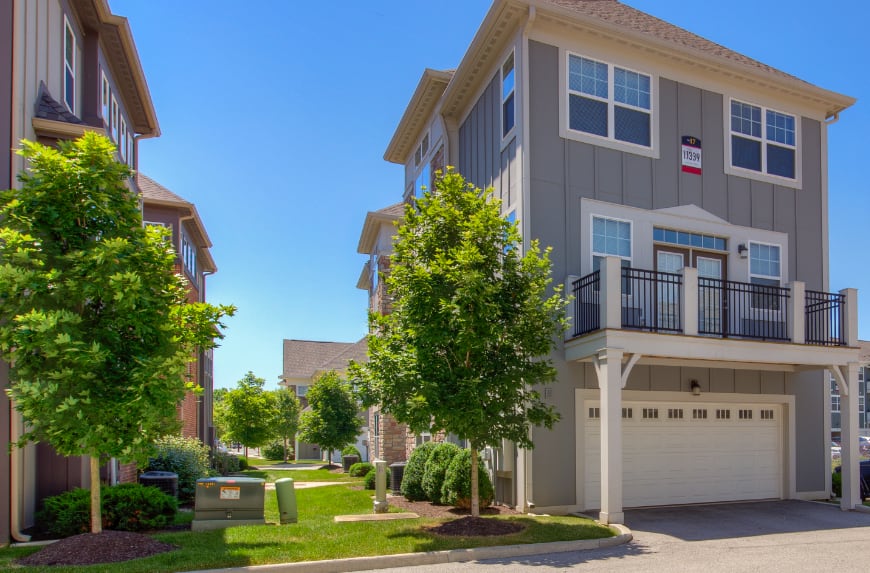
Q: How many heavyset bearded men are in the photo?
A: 0